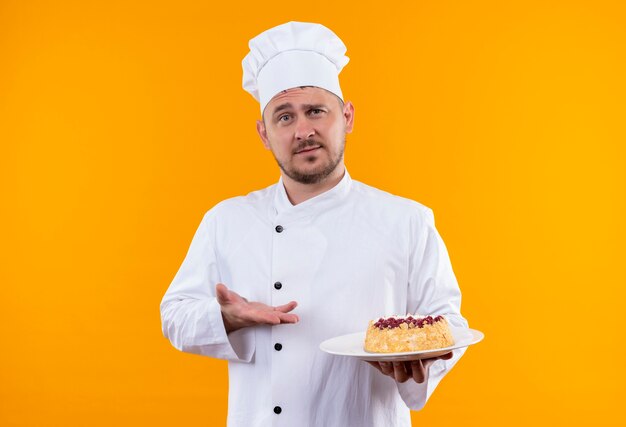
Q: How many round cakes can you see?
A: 1